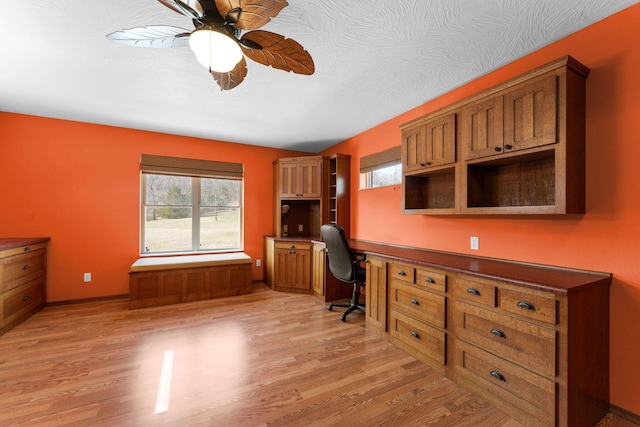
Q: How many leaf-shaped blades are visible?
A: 5